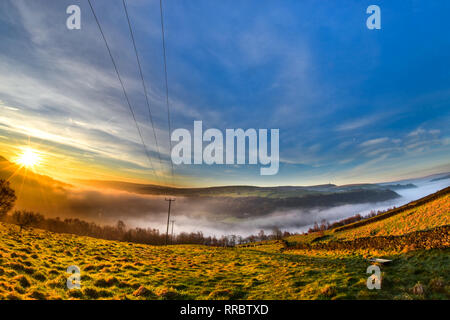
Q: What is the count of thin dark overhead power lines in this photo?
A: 3